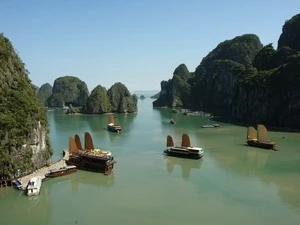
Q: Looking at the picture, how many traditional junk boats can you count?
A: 4